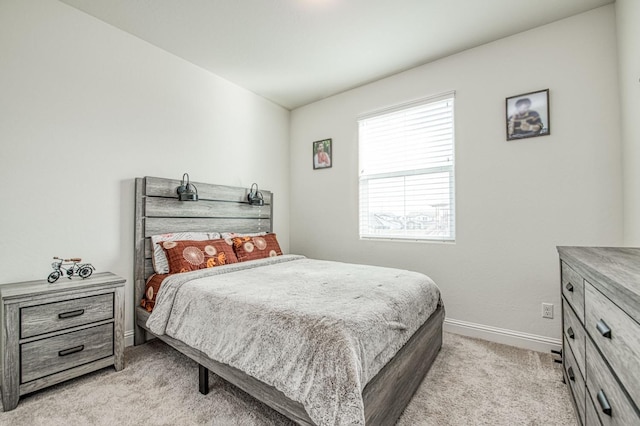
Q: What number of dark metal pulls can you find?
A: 7